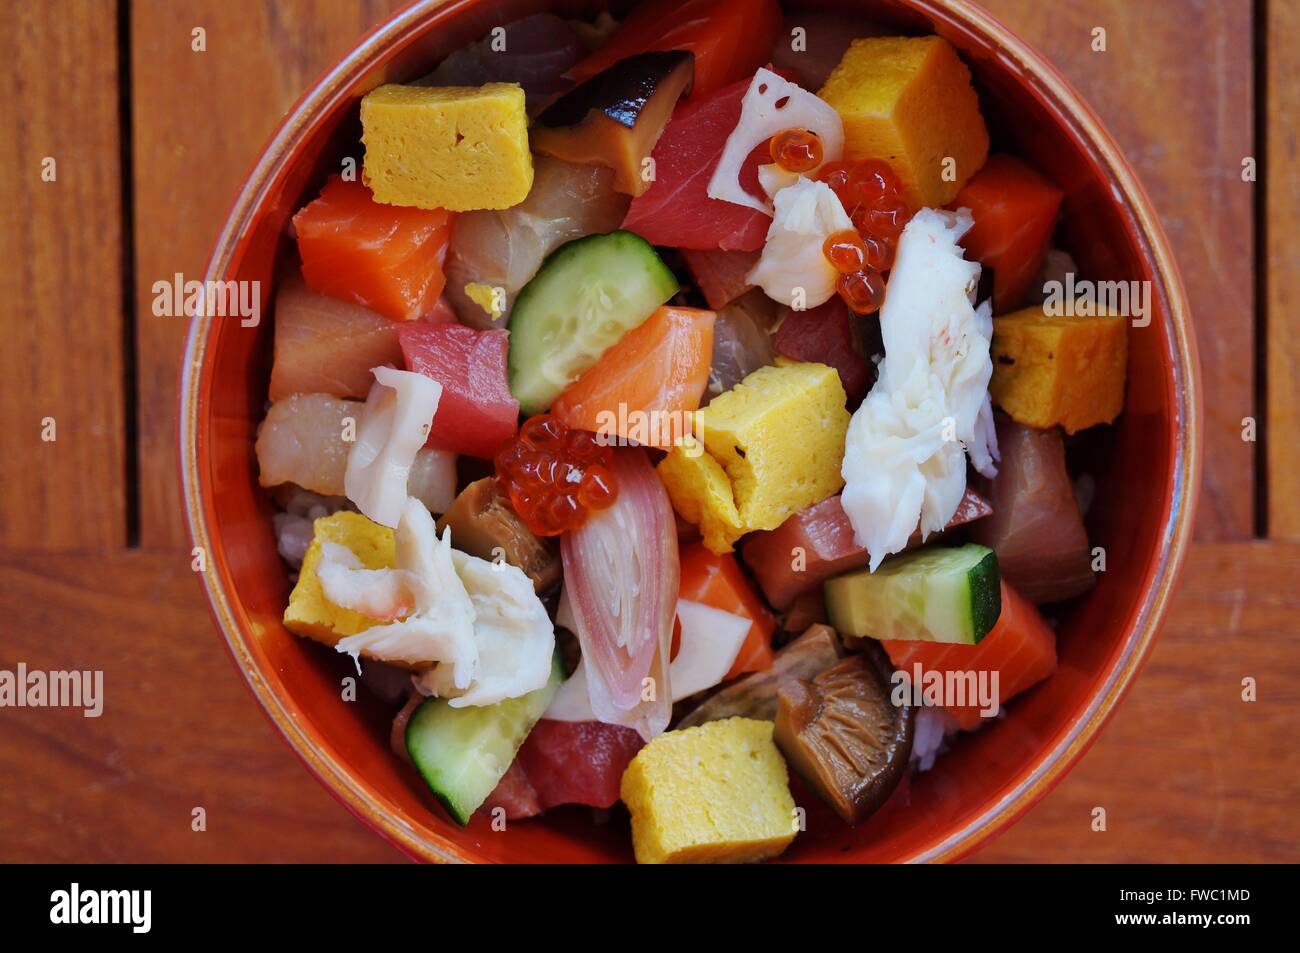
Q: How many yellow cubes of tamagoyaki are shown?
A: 6